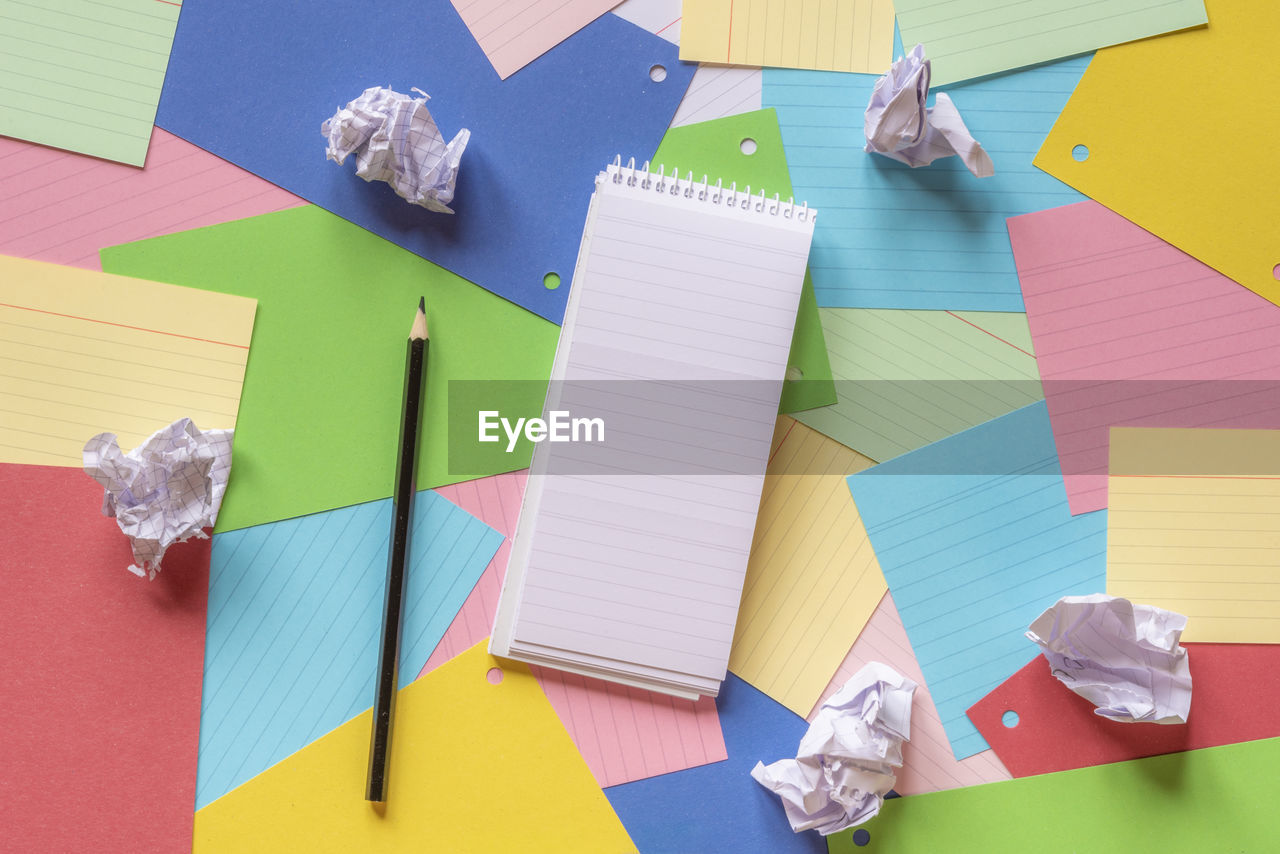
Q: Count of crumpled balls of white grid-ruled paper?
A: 2